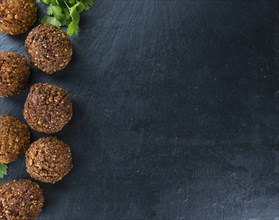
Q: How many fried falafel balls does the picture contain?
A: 7